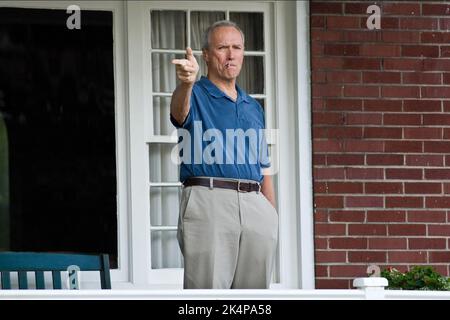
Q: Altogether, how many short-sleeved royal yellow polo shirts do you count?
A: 0